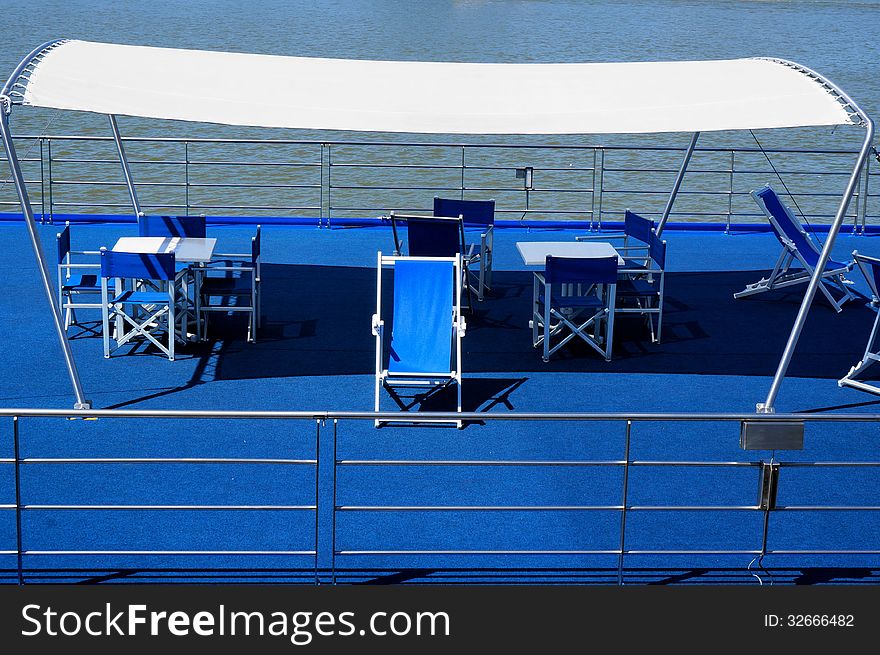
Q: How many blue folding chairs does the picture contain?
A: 12